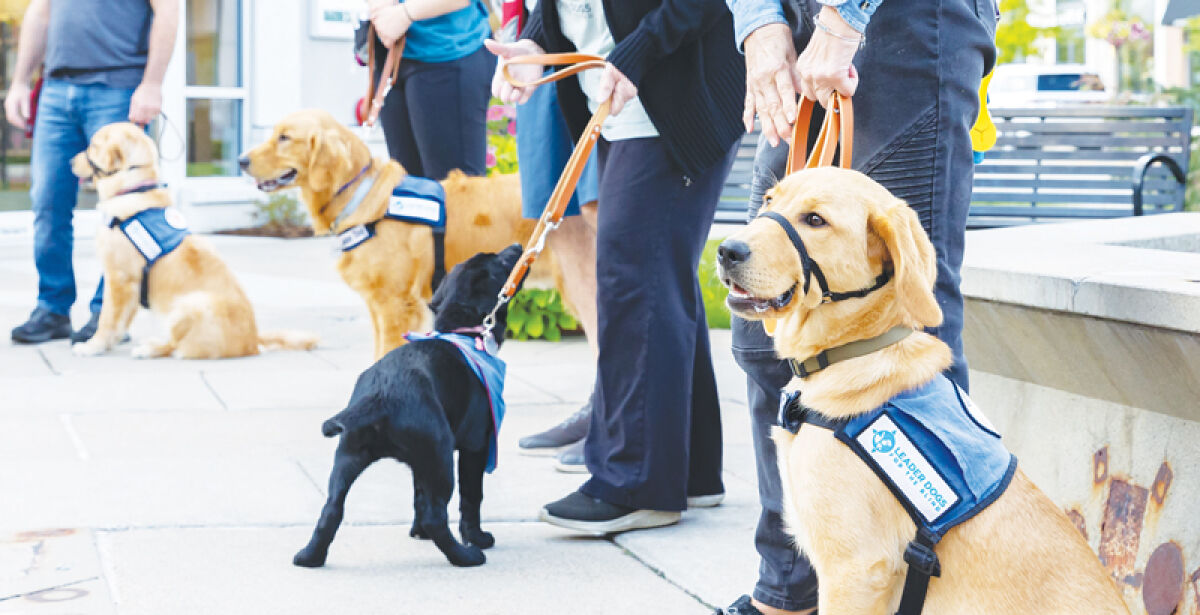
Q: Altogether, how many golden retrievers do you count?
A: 3